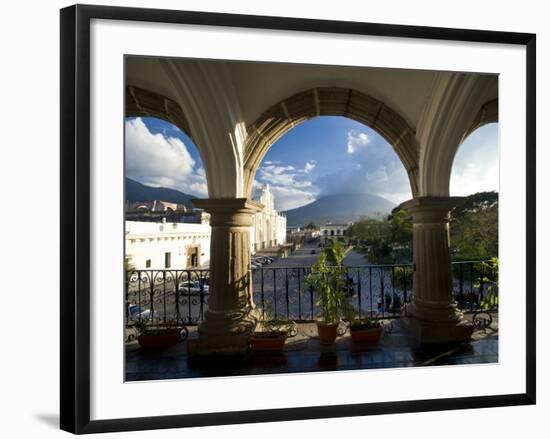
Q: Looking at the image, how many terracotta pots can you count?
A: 4